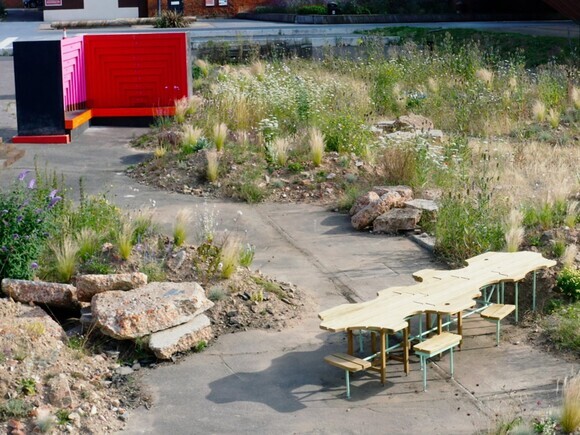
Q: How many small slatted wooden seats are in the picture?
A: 3